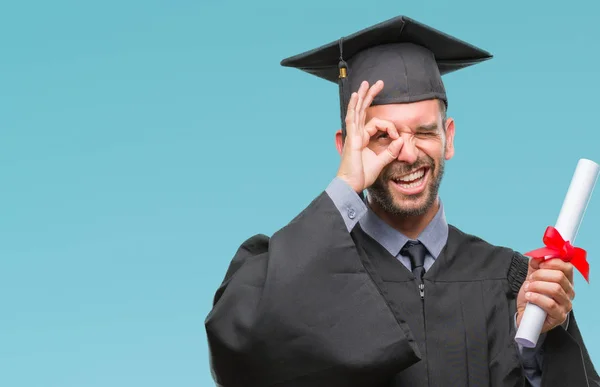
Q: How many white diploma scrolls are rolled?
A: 1